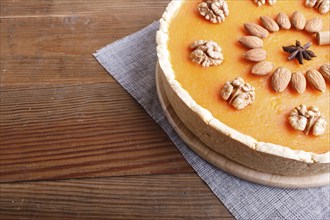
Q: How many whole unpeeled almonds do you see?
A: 12